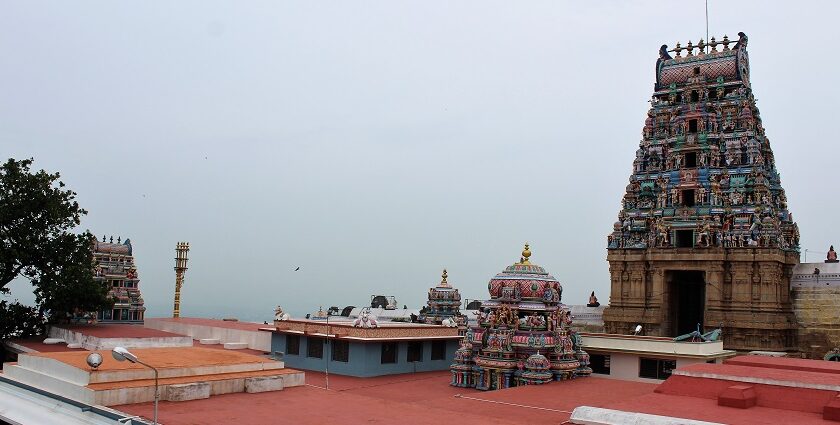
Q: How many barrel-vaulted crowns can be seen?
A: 2